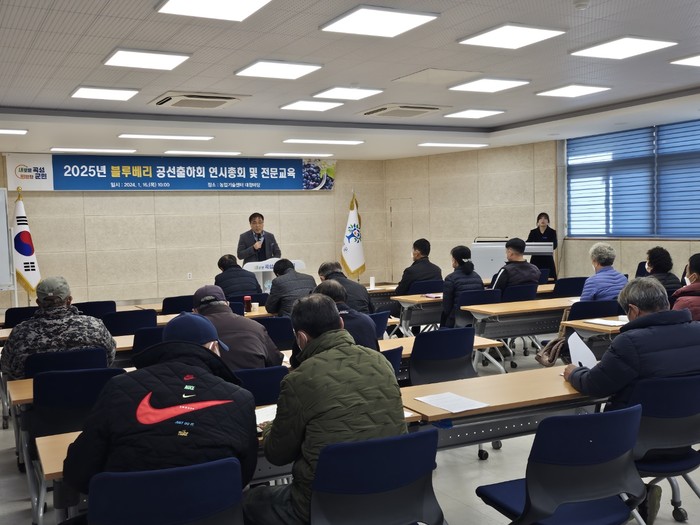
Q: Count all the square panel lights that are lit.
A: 13